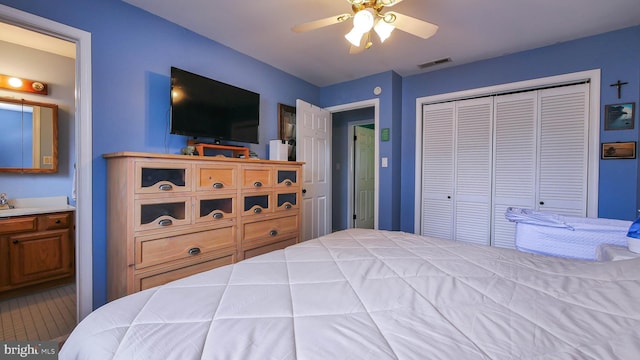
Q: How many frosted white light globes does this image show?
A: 3